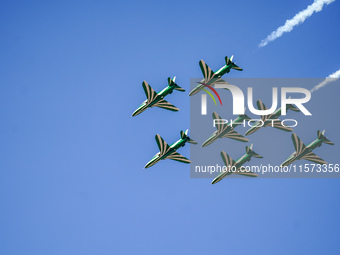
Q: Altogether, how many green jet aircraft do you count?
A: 7